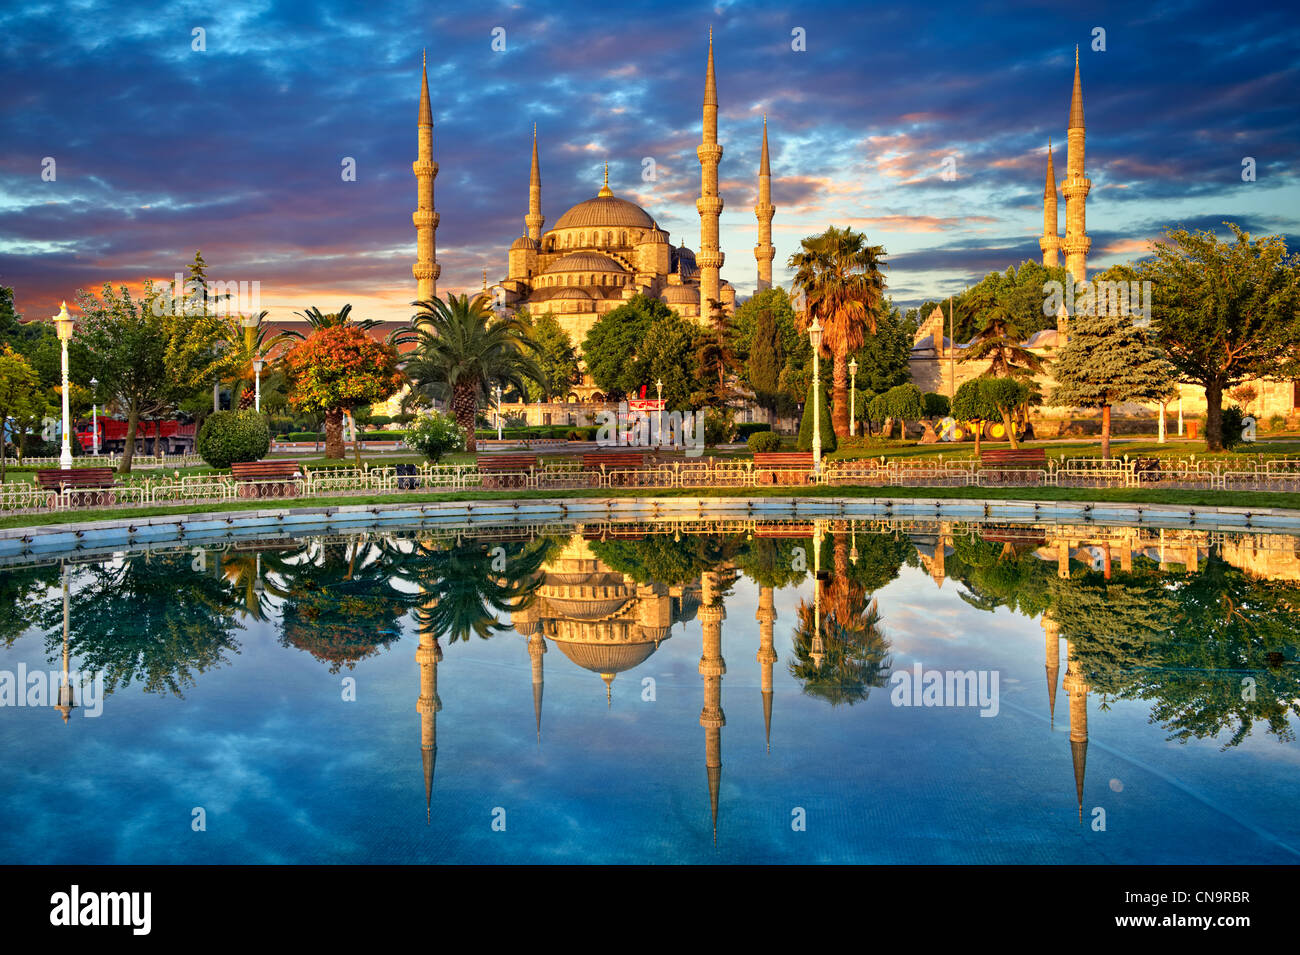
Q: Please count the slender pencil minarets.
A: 6